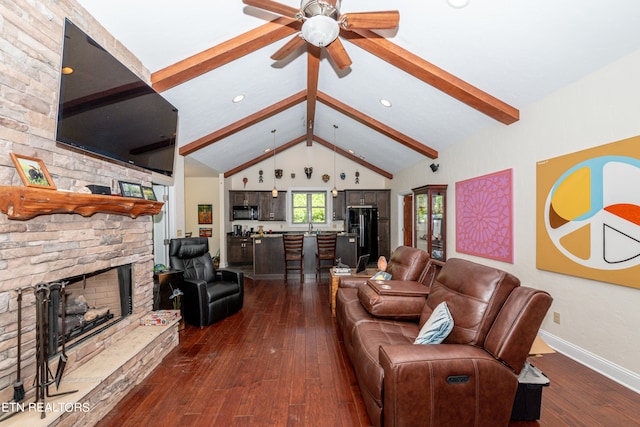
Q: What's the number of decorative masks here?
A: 8